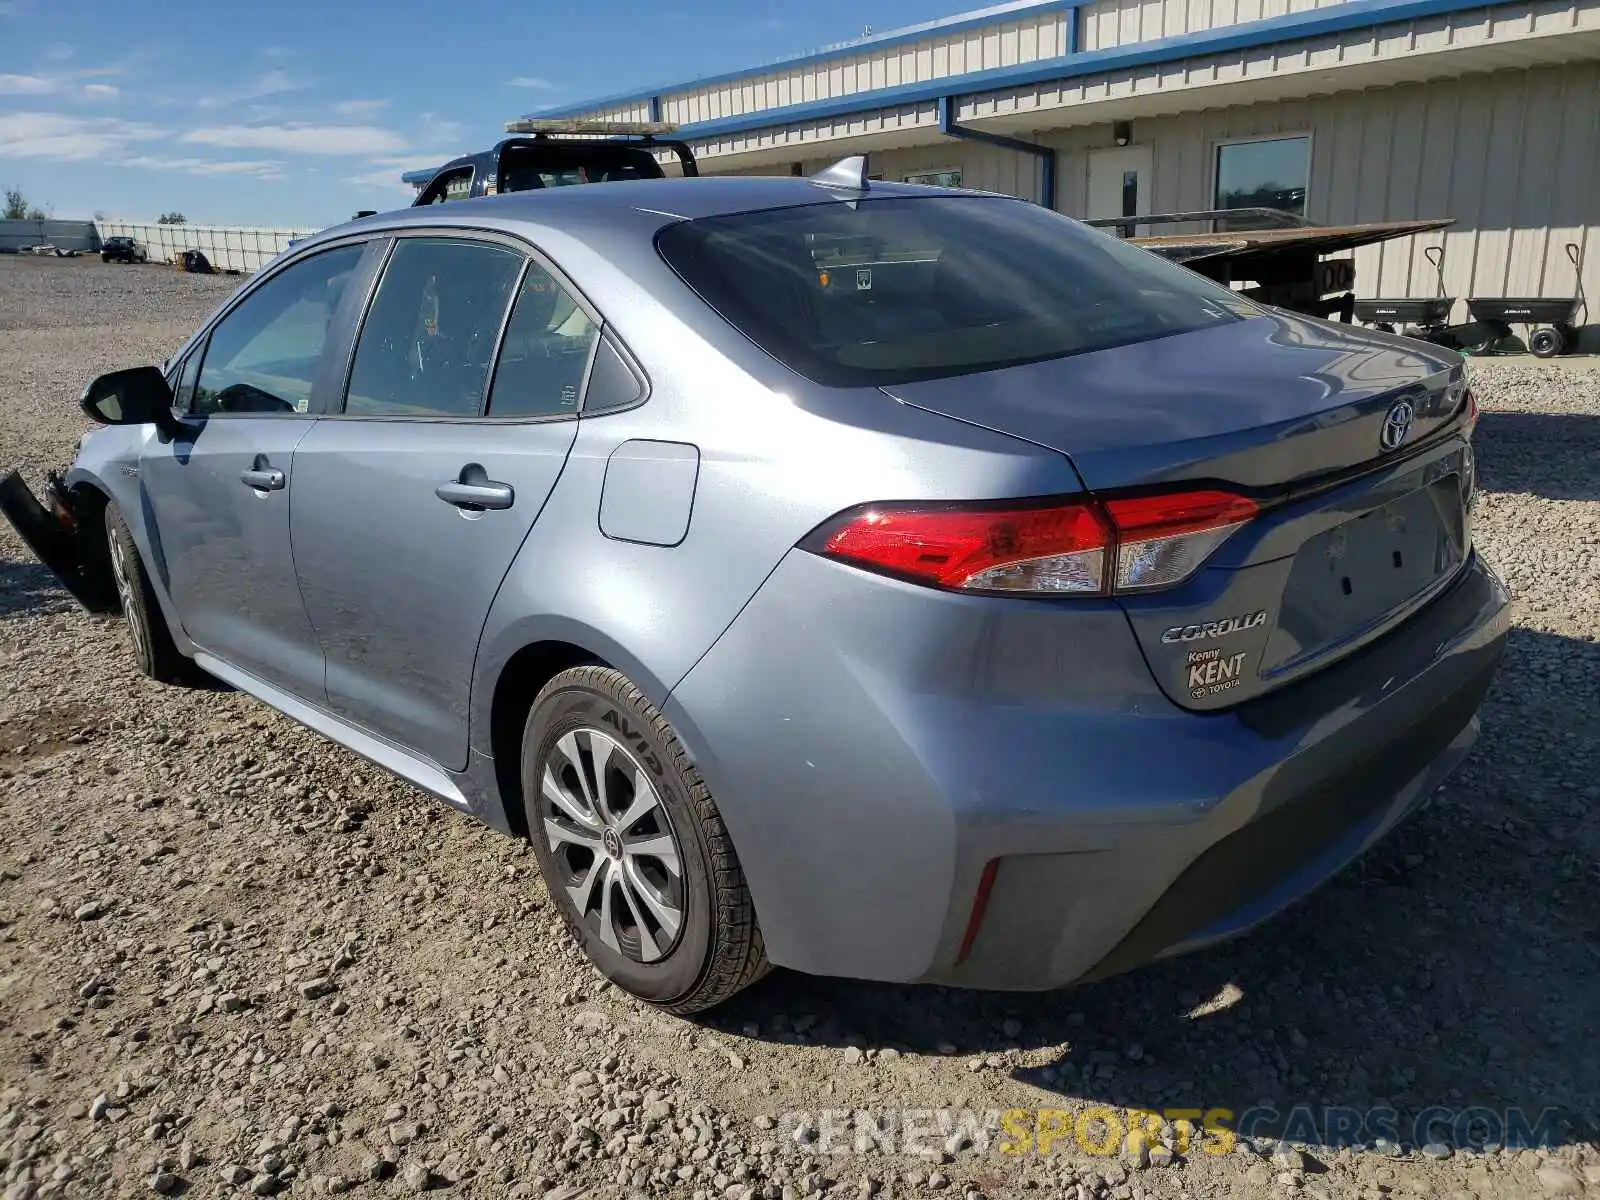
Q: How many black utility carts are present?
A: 2